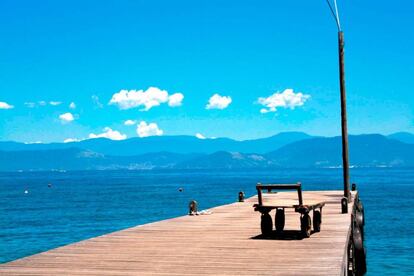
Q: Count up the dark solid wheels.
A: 4